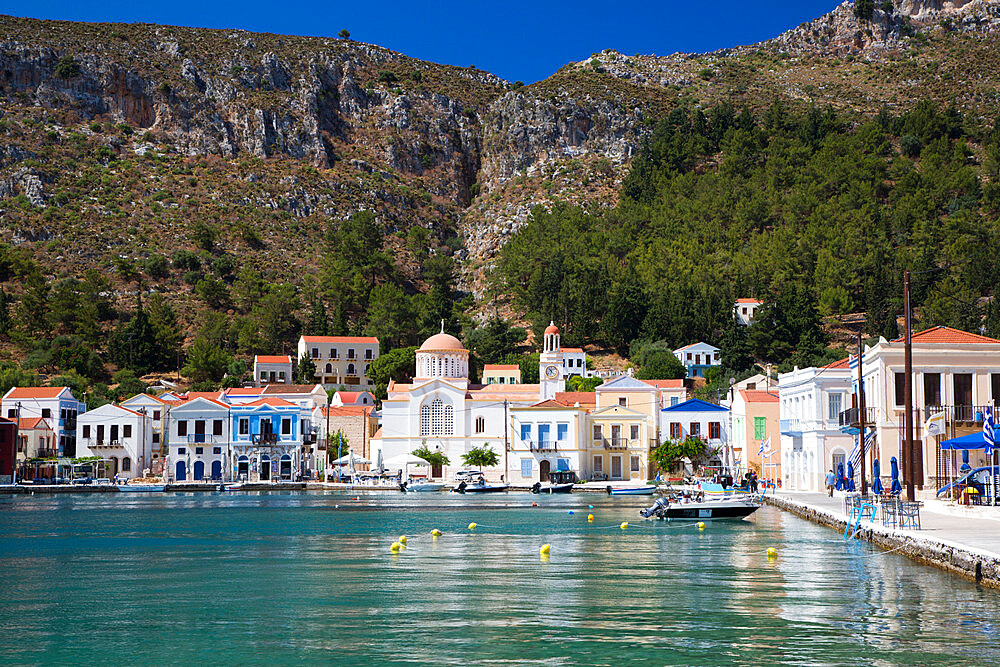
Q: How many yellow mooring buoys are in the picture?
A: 9